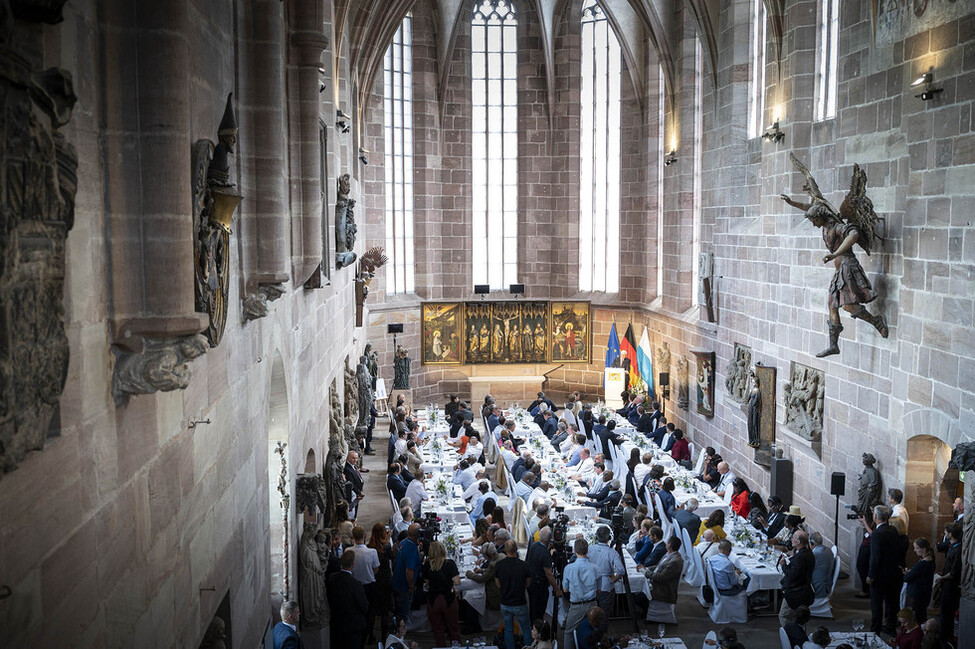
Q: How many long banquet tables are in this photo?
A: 3